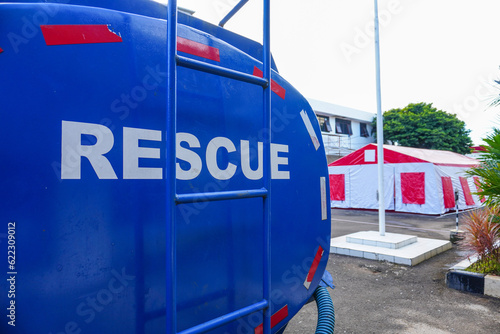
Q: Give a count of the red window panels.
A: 5